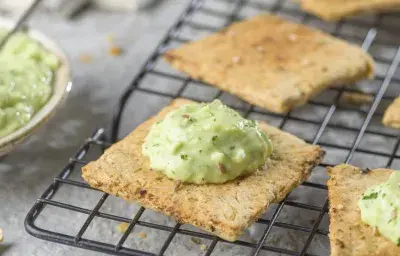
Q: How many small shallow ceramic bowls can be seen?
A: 1